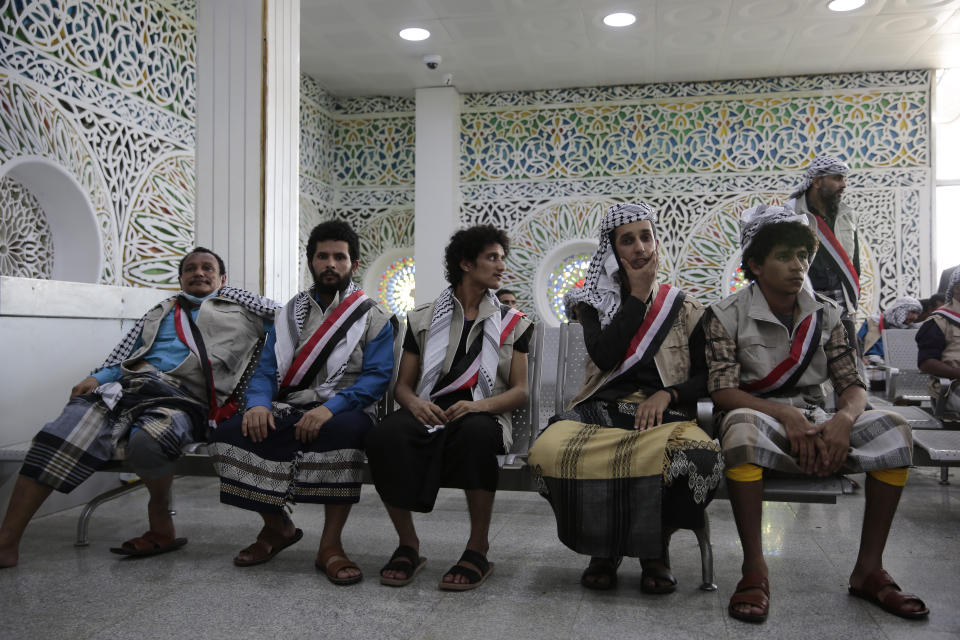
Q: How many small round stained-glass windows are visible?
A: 3